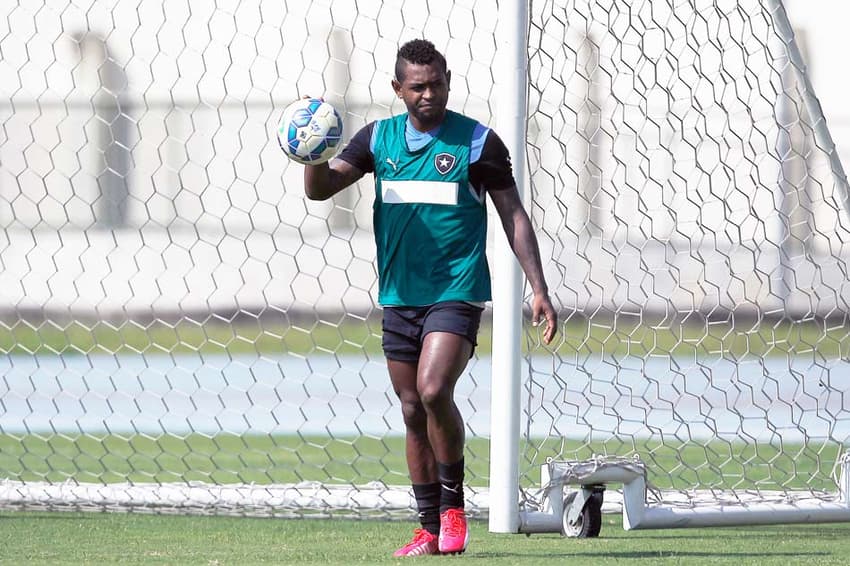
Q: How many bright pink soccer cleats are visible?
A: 2